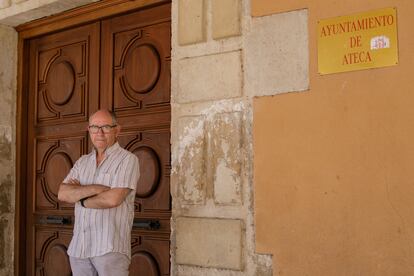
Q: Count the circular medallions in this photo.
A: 6